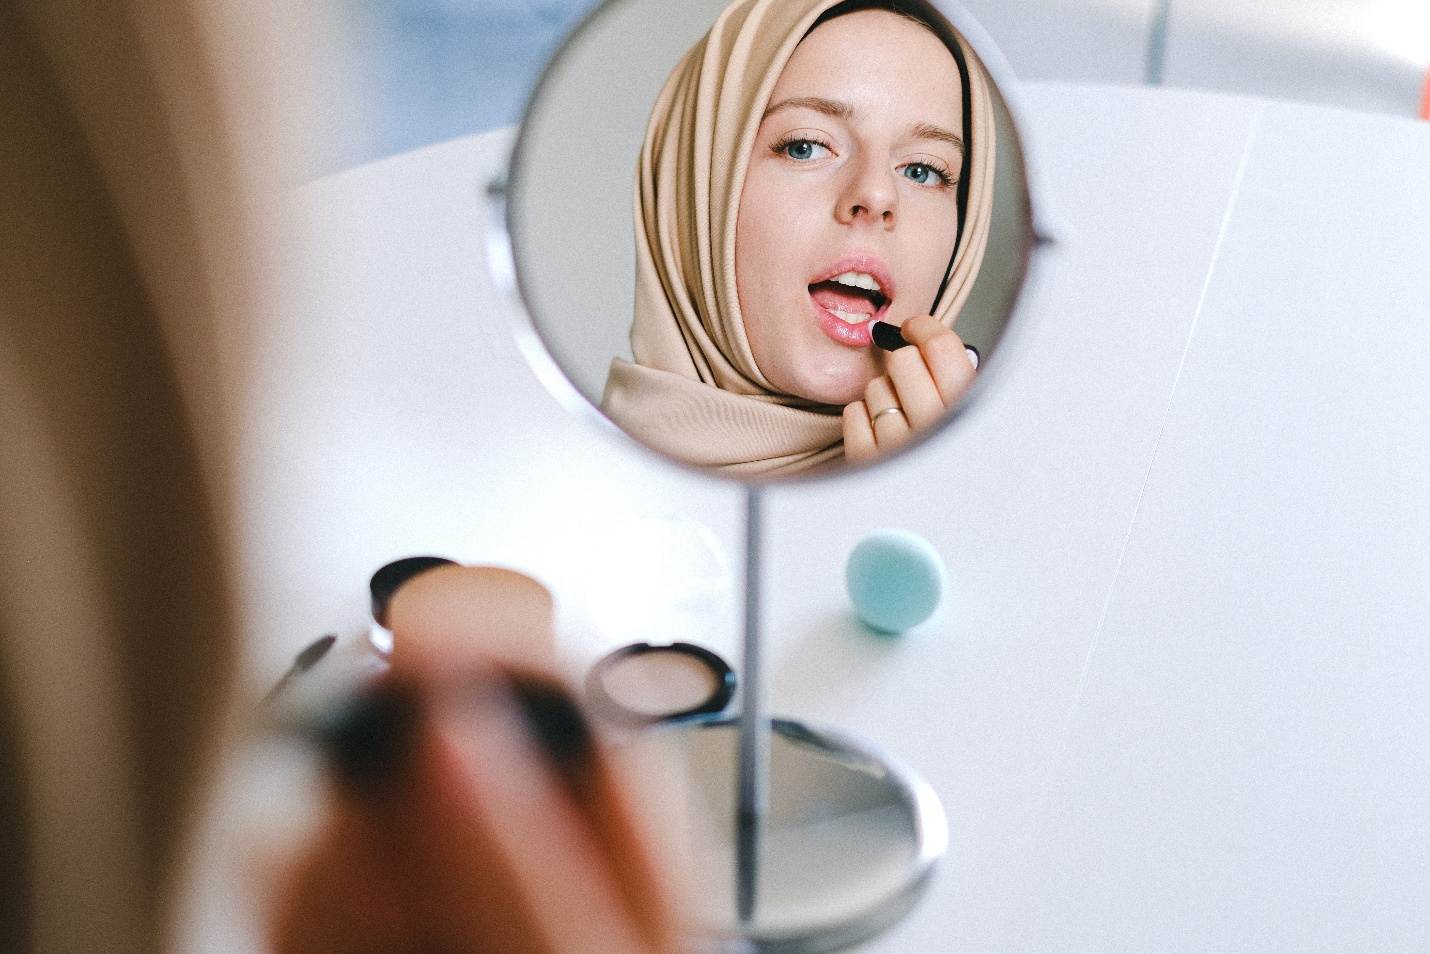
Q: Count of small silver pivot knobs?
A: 2